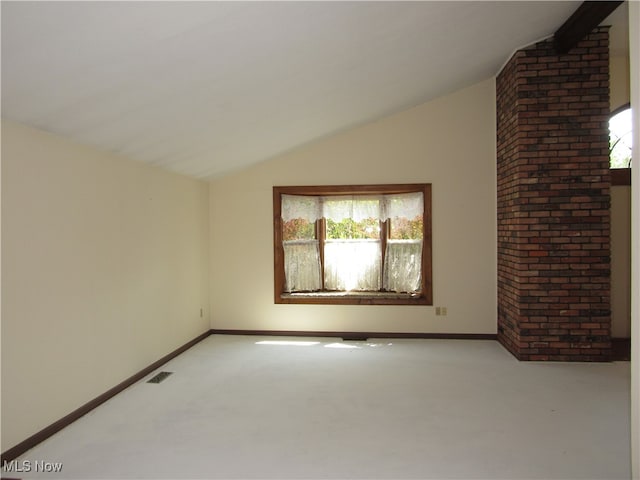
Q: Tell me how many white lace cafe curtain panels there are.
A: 3